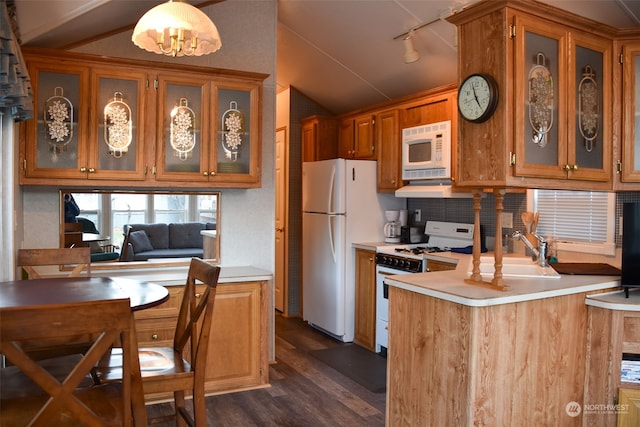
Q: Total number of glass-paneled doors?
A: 7